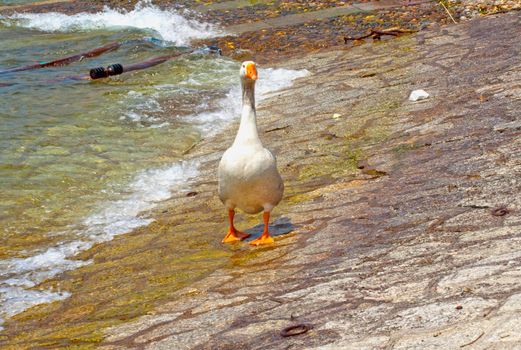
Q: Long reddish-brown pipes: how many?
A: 2